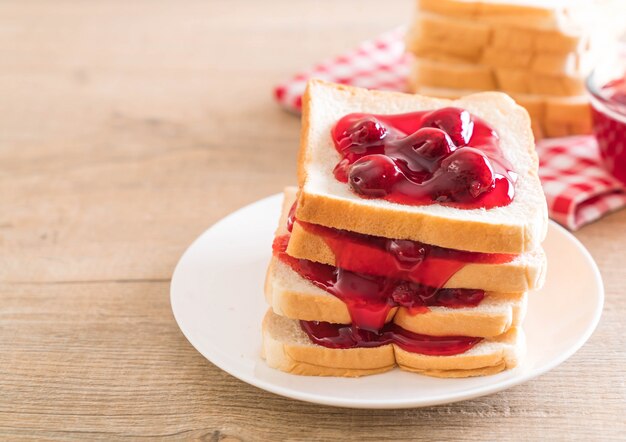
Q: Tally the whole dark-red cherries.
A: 5